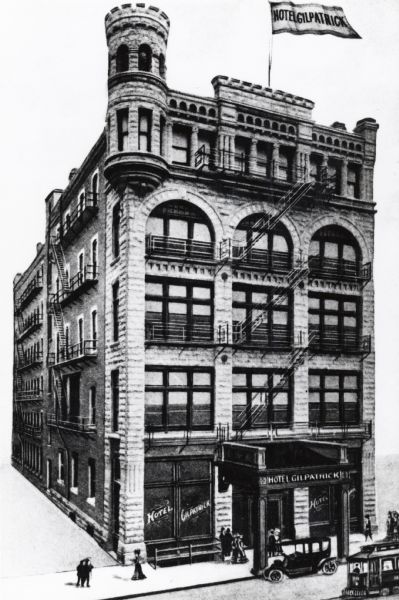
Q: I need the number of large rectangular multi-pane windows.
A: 6